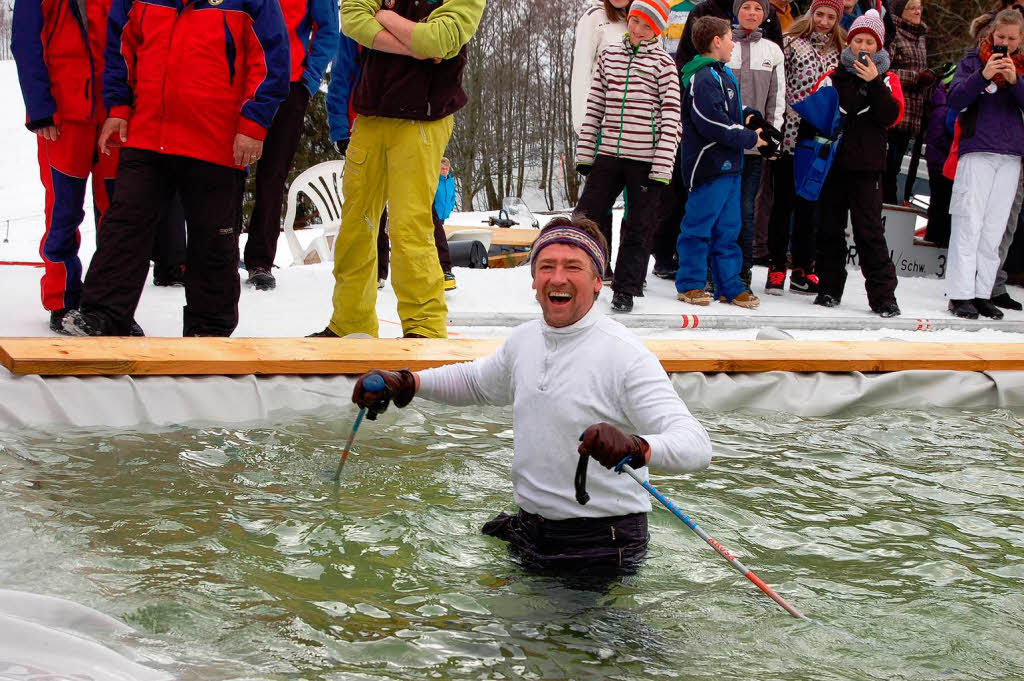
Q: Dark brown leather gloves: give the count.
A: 2